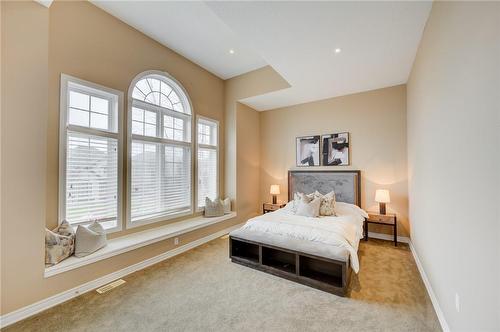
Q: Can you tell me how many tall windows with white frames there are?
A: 3